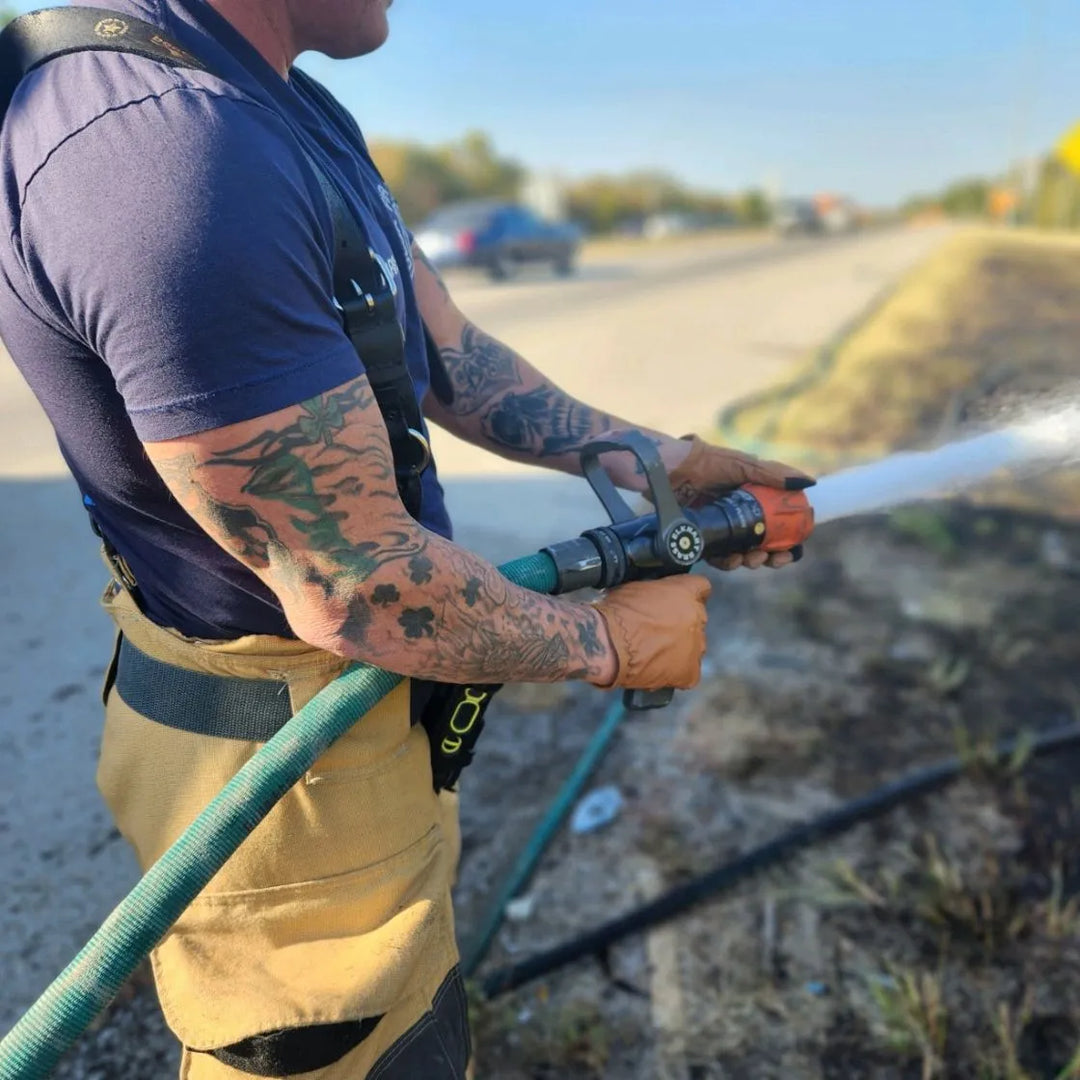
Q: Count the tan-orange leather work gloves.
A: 2